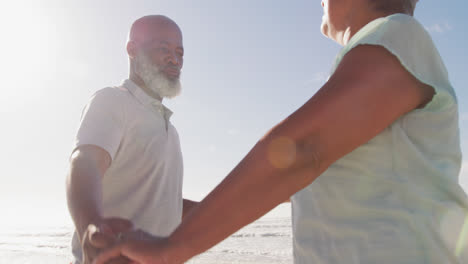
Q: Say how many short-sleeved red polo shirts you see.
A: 0